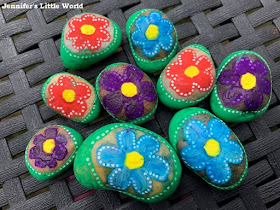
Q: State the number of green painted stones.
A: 9